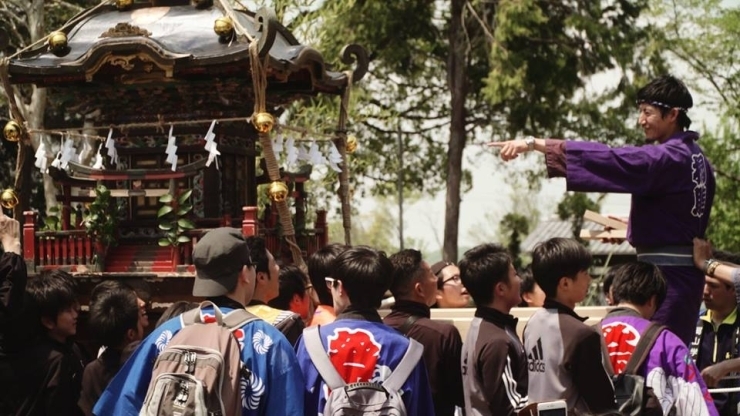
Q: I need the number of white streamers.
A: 13